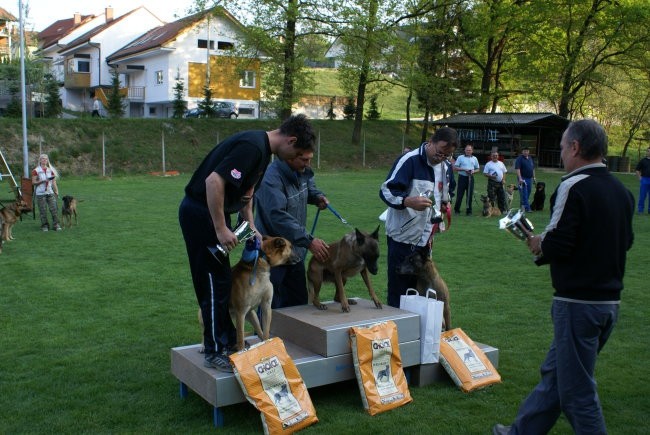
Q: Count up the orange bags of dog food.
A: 3